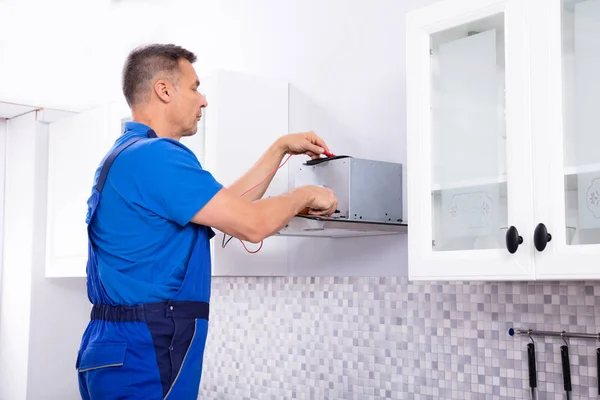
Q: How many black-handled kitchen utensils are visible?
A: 3